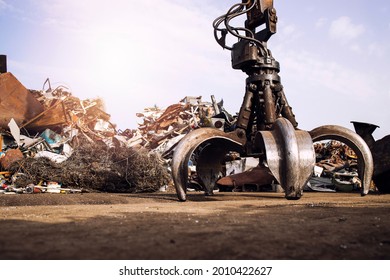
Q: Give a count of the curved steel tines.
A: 4